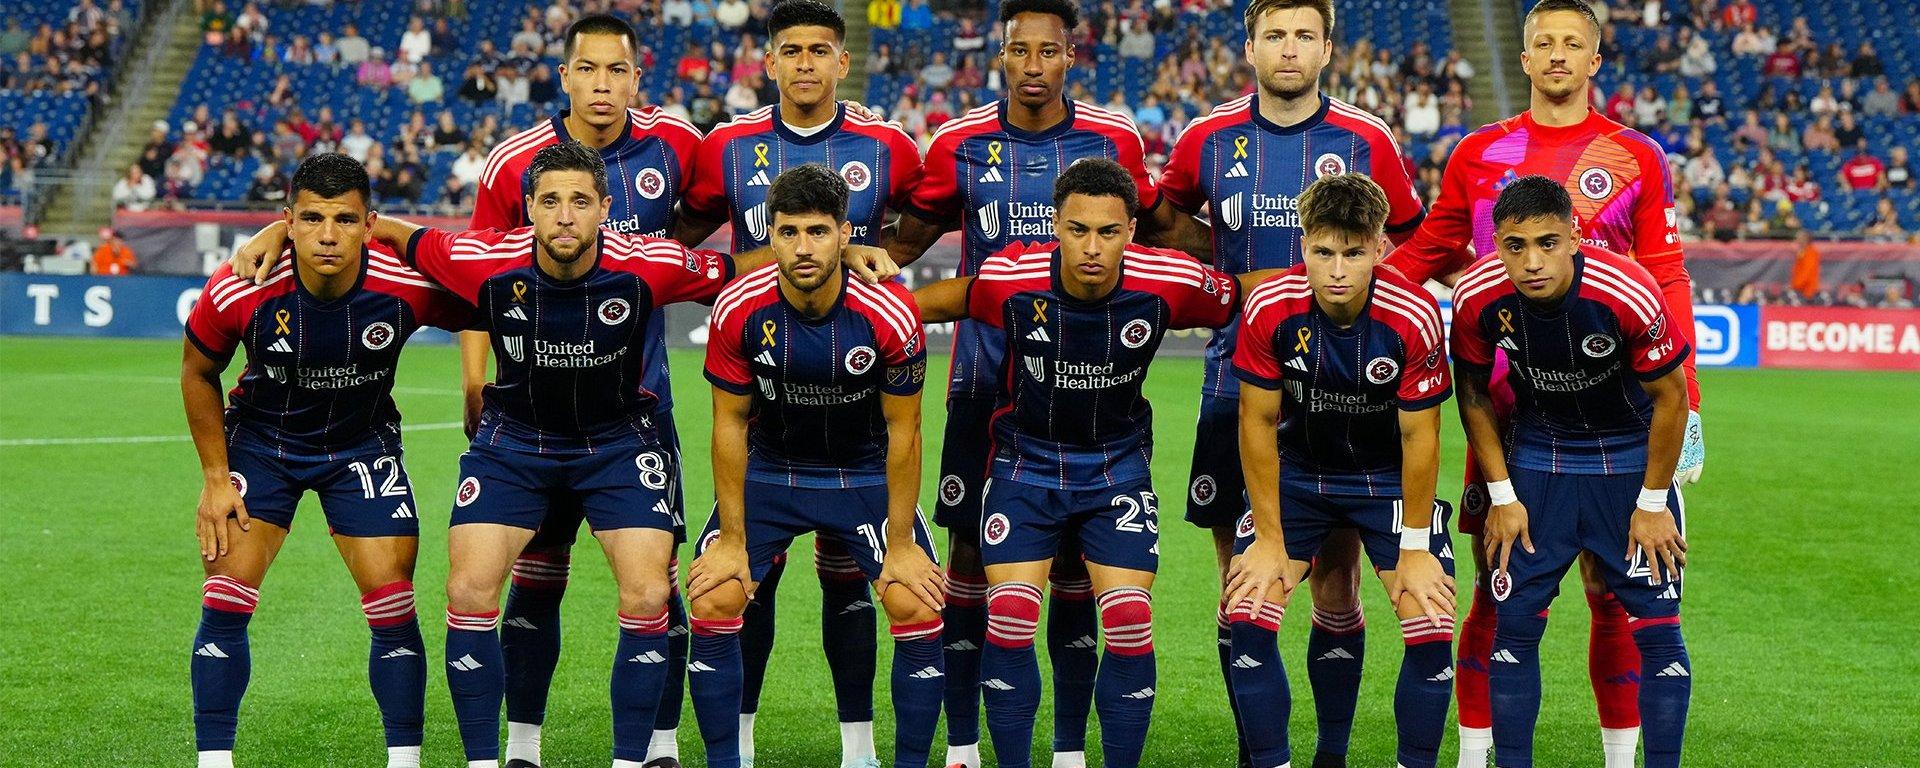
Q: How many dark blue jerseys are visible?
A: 10